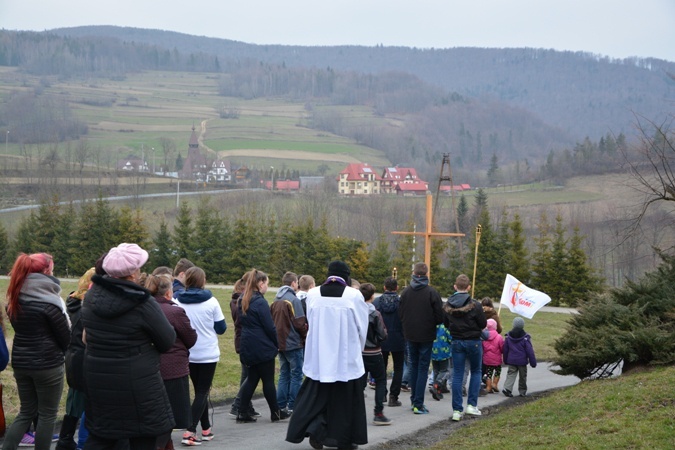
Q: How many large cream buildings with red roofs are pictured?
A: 2